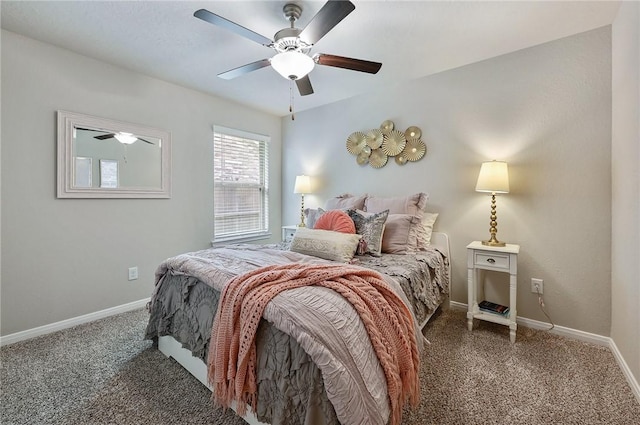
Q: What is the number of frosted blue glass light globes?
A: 0